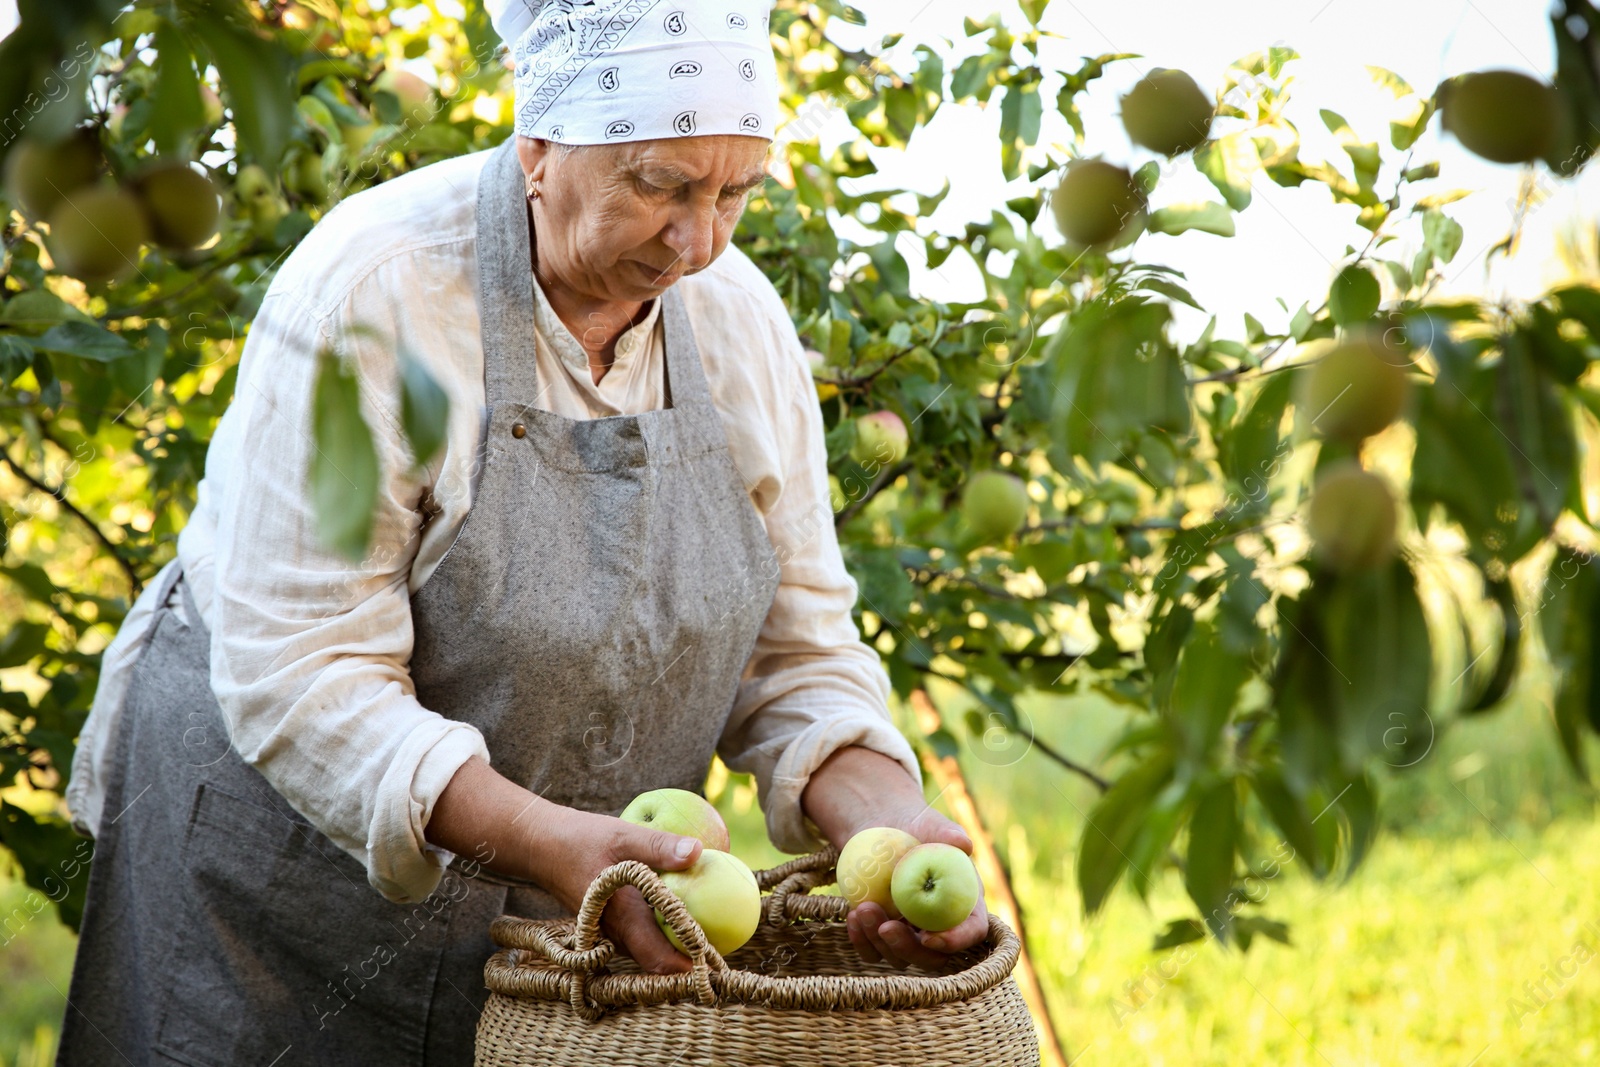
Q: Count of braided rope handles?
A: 2